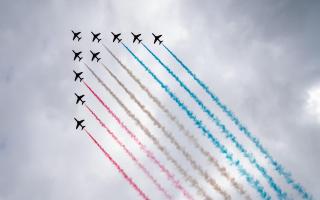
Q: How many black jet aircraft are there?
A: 10